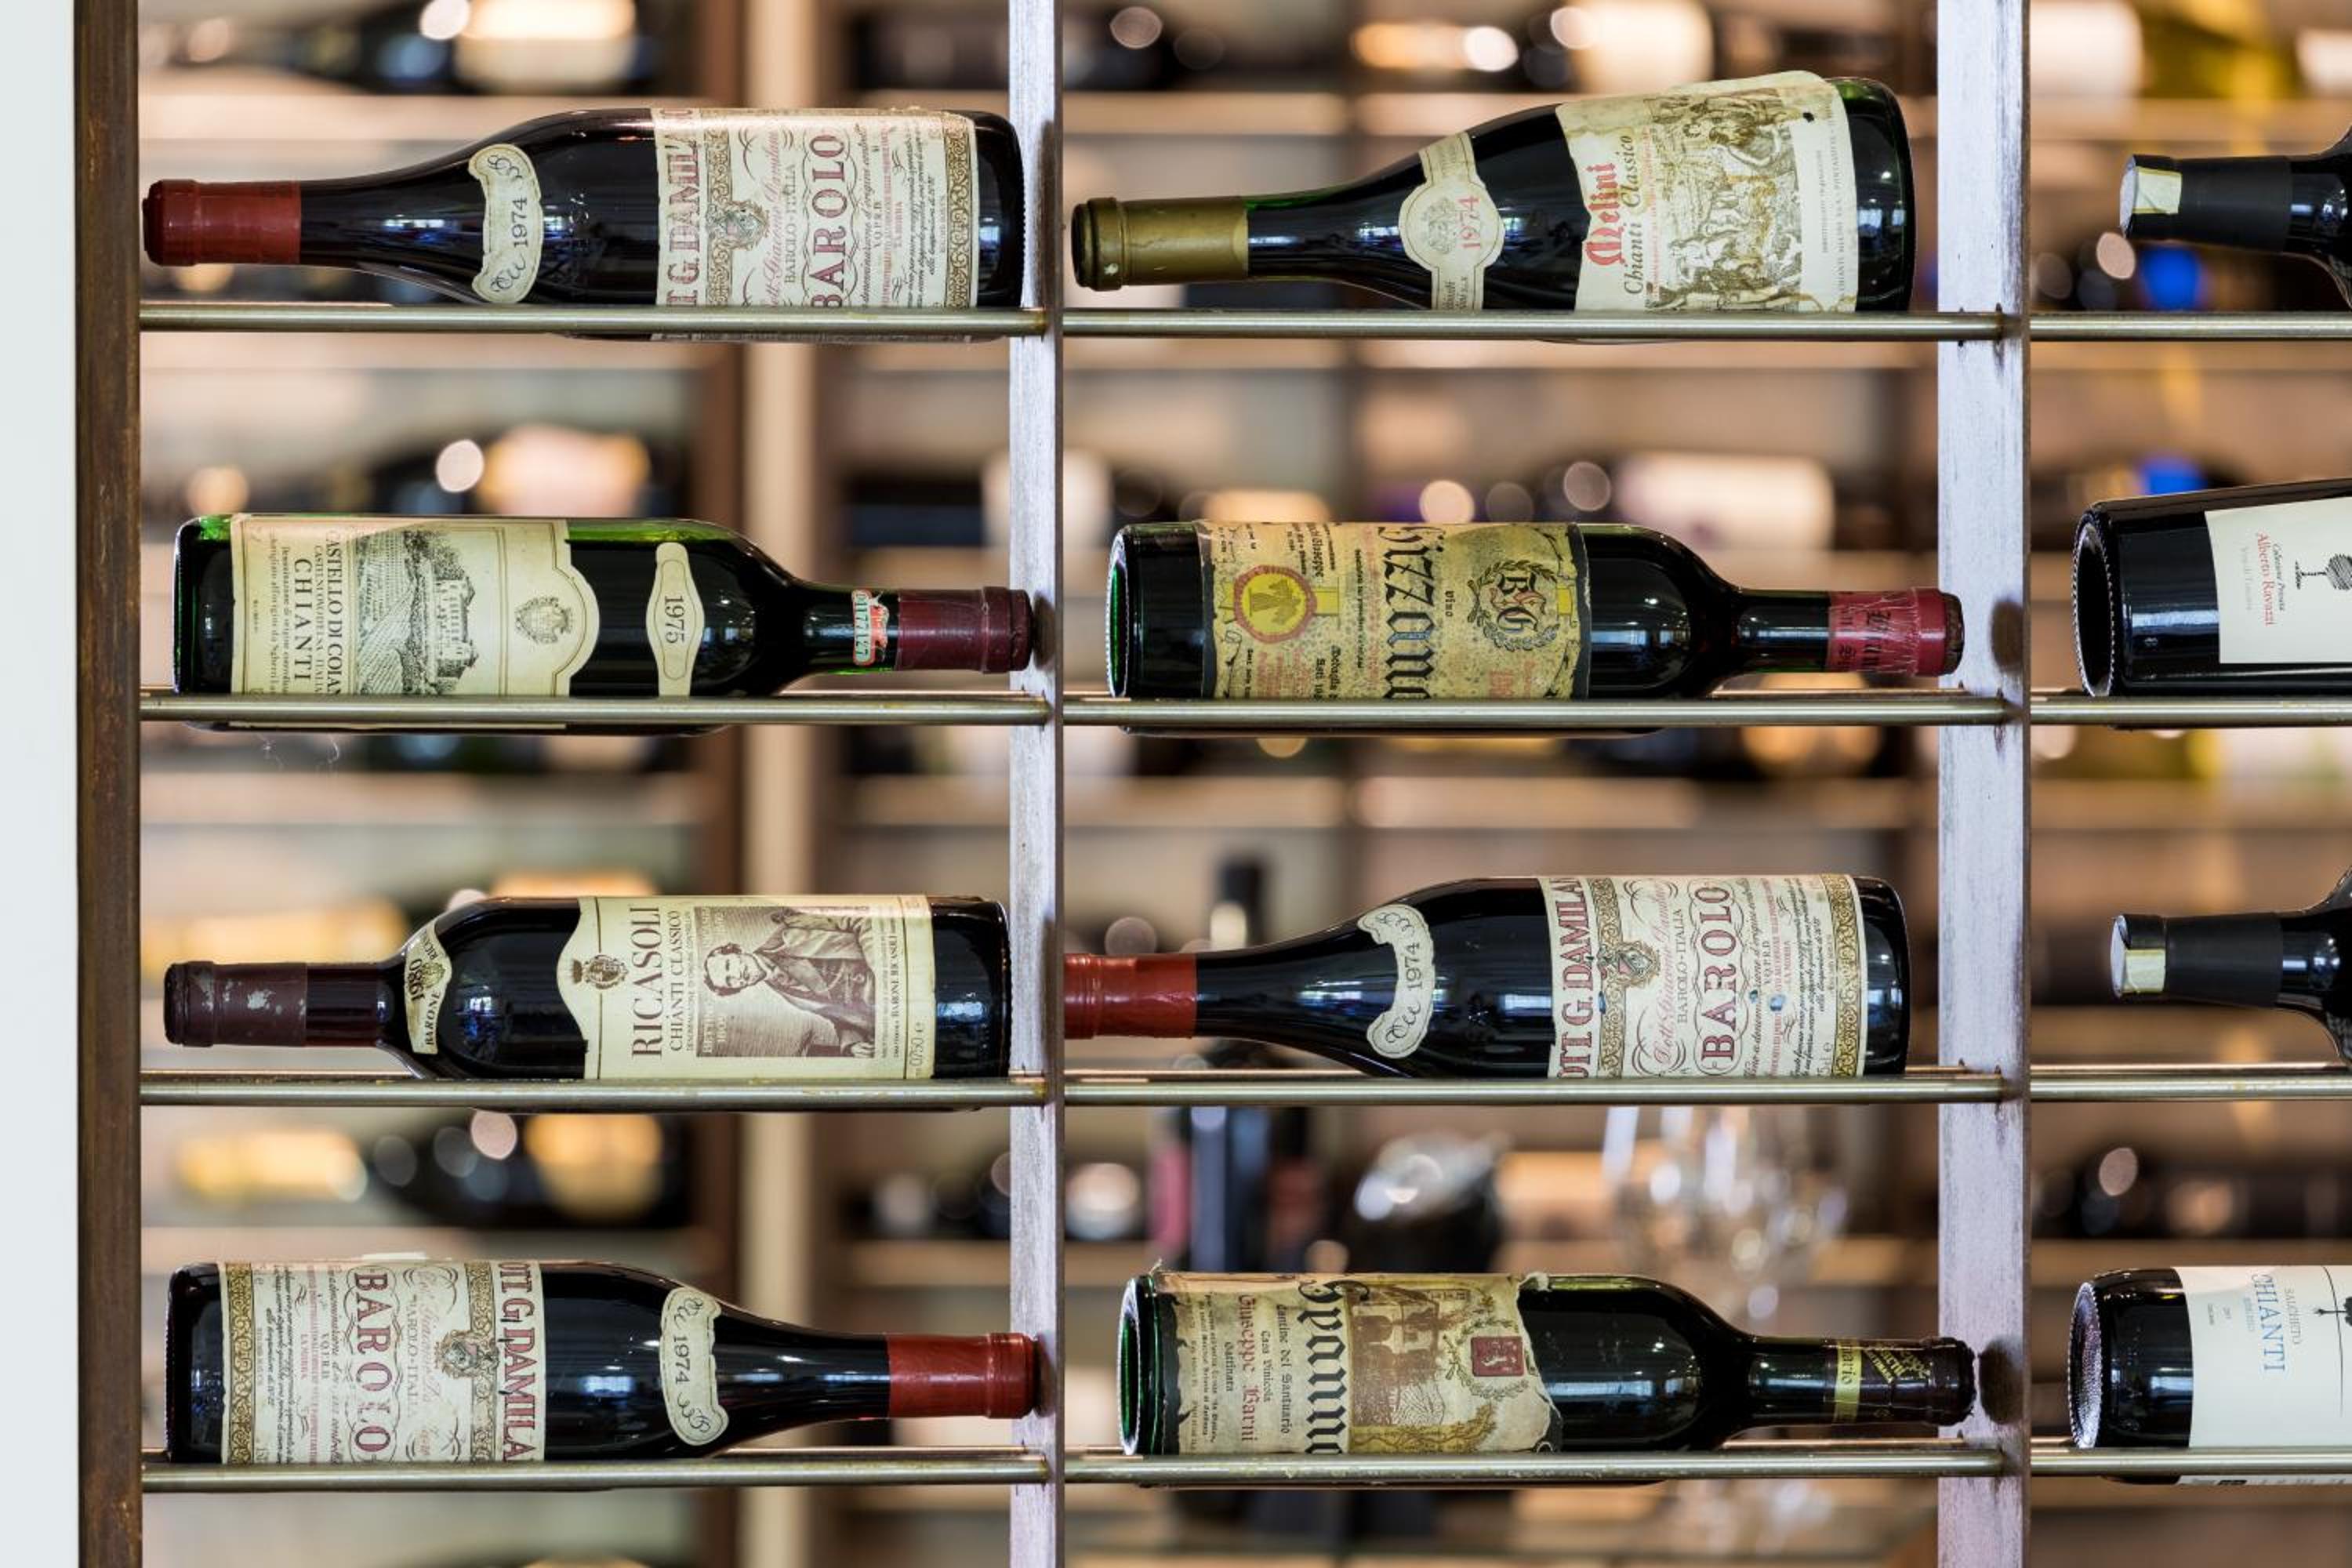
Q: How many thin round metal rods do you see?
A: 12